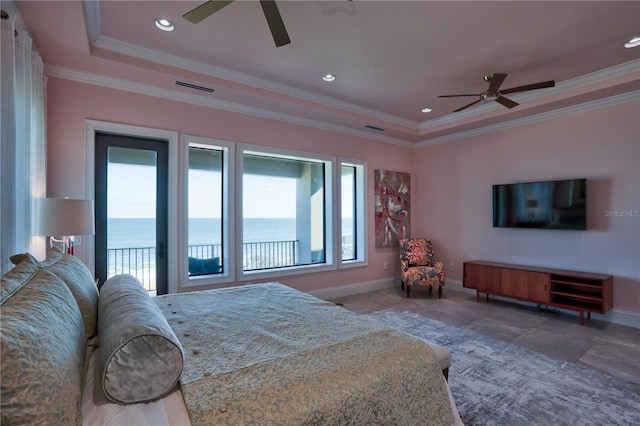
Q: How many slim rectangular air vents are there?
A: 2